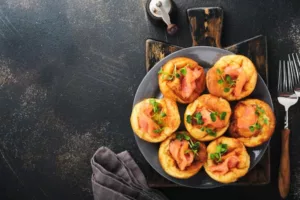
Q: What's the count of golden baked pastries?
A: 7